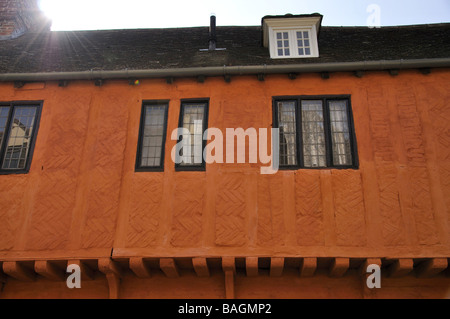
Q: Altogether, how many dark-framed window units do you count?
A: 4